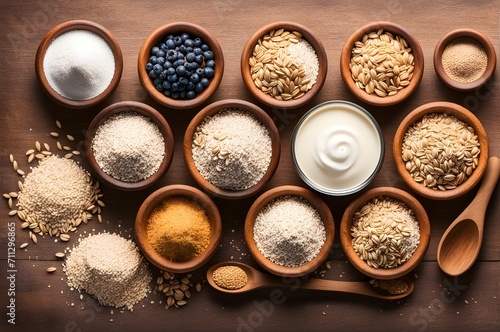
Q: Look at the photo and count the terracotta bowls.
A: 11